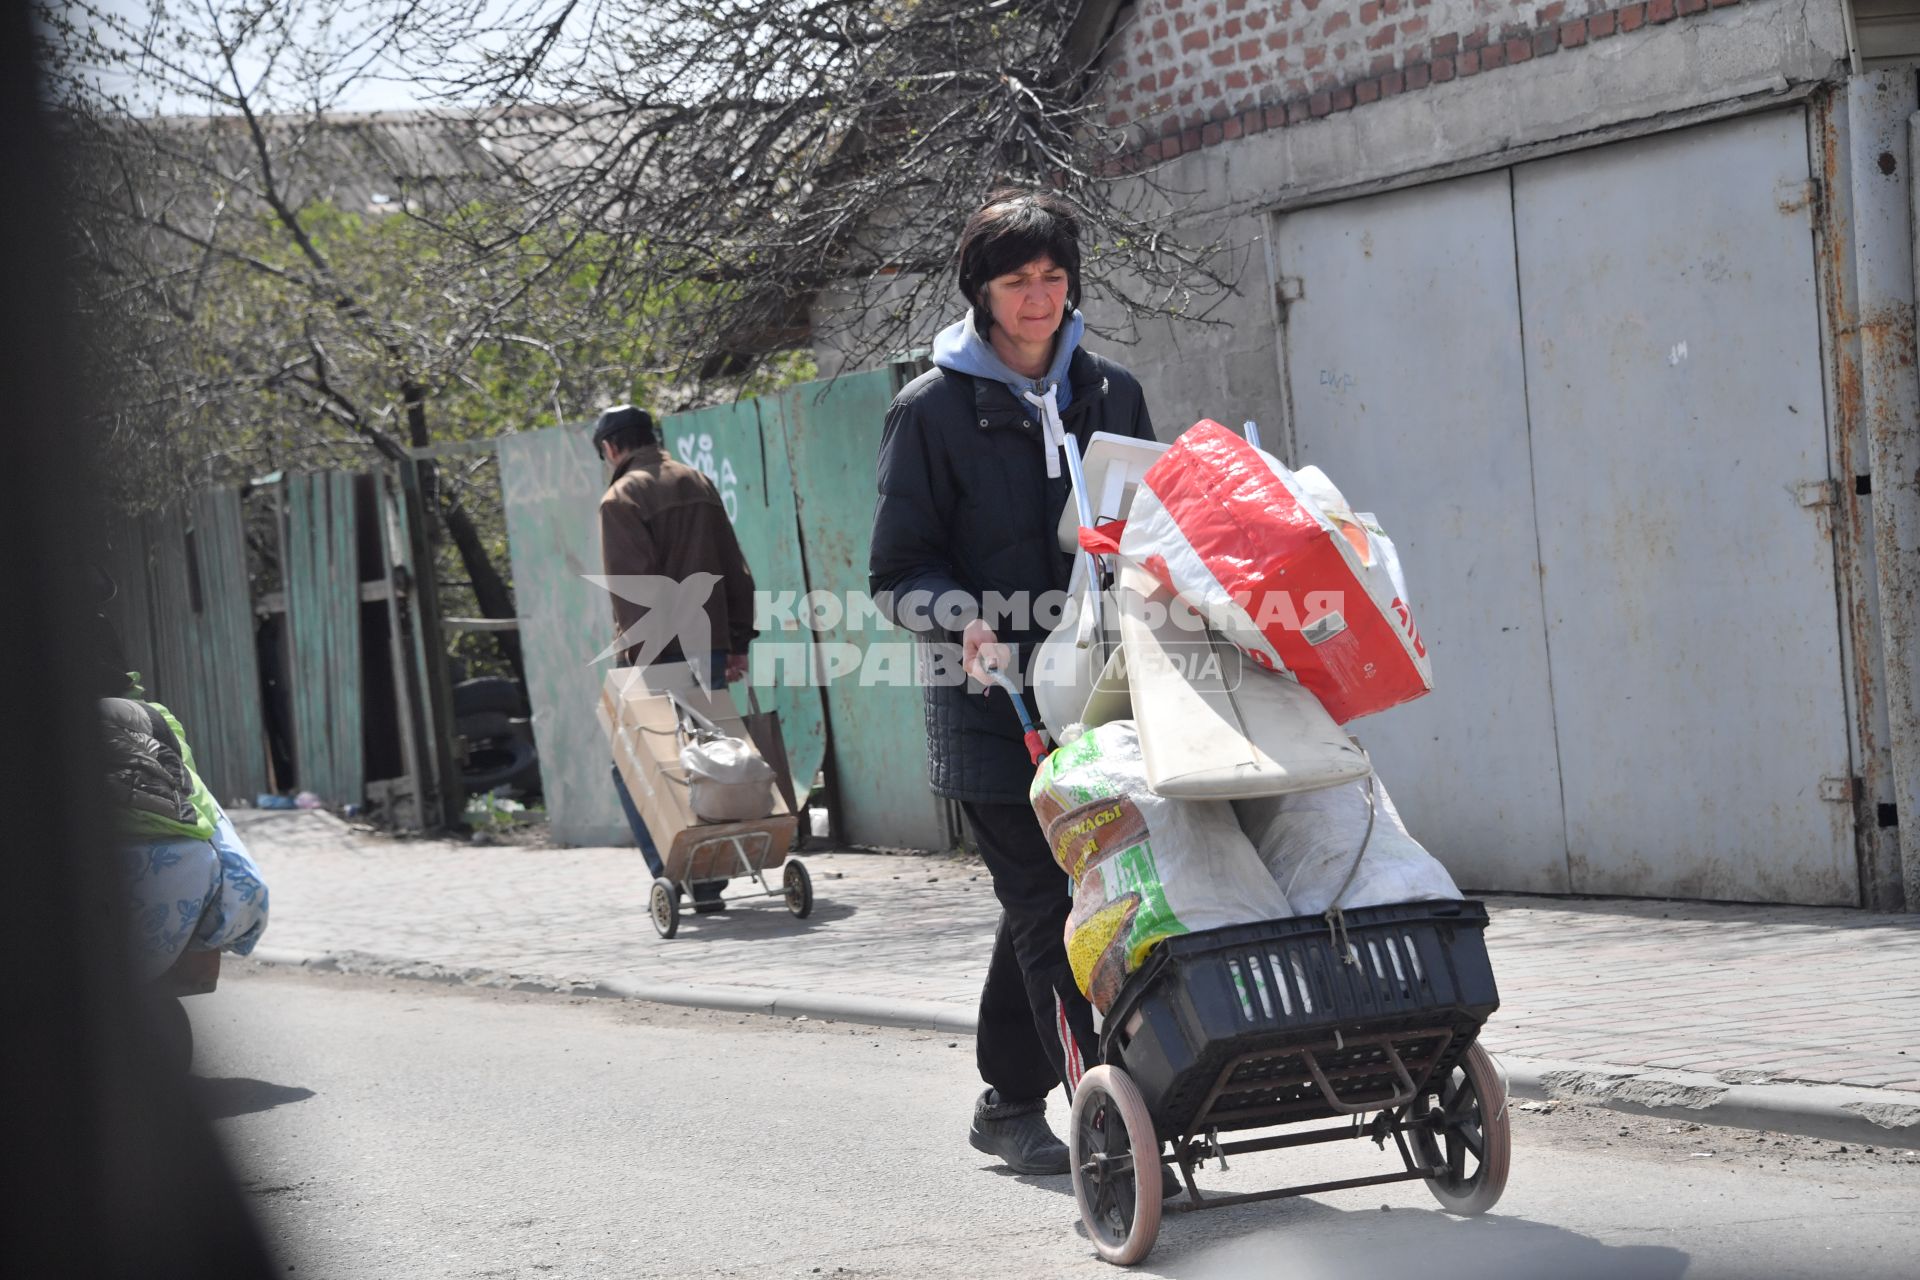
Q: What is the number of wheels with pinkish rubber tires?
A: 2